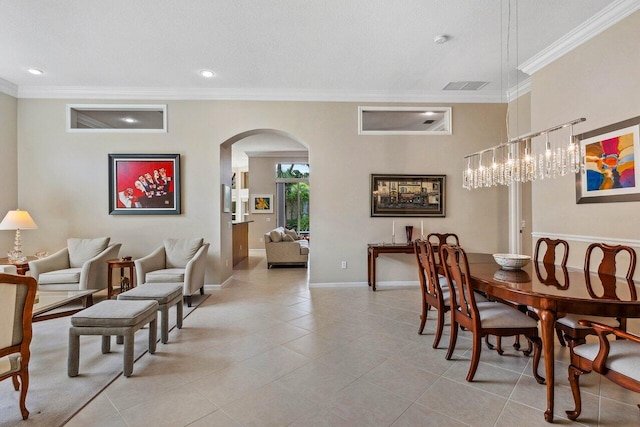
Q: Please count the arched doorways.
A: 1